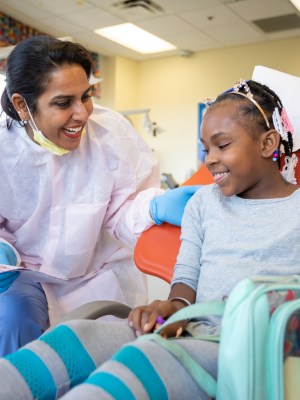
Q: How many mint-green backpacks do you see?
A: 1